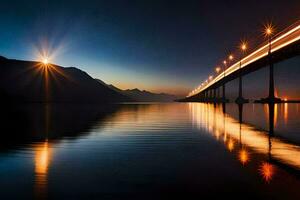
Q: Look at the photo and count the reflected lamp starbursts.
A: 3